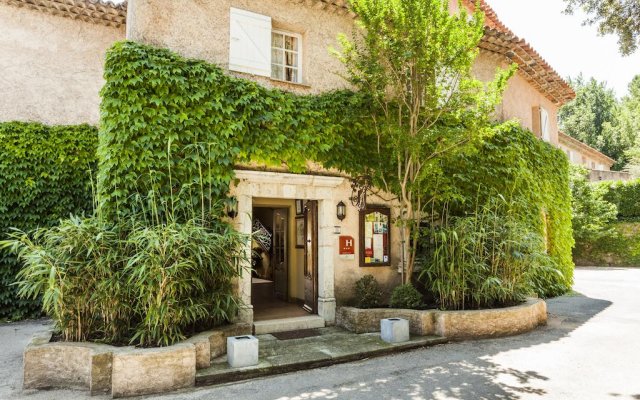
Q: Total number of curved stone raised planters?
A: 2